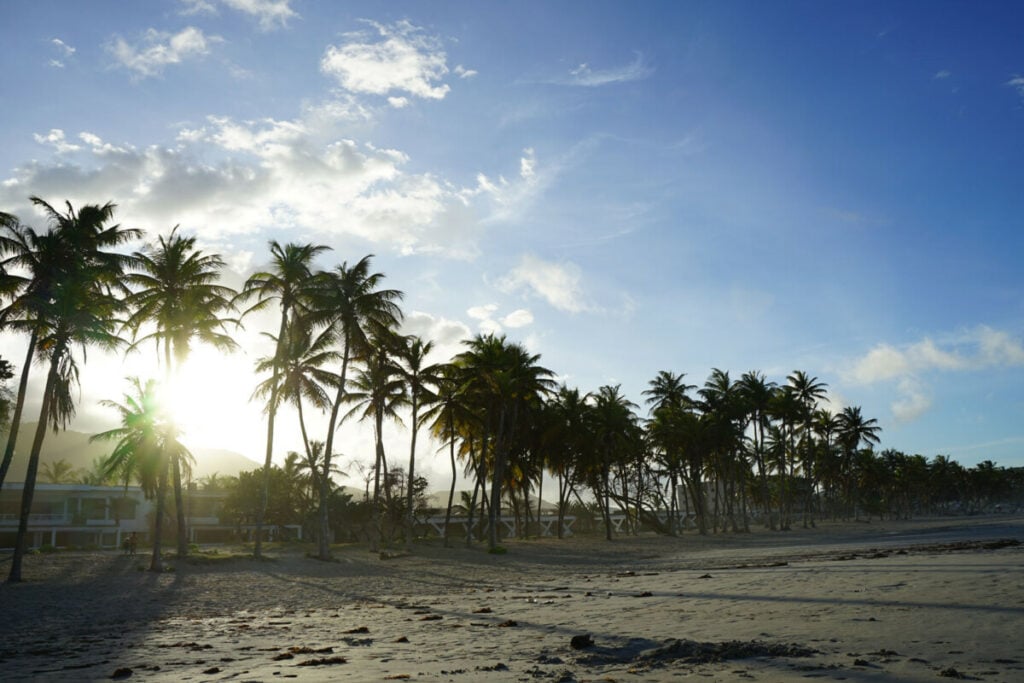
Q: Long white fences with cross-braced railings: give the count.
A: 1